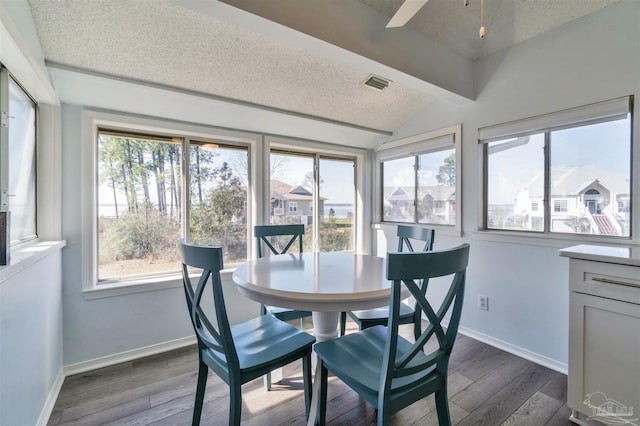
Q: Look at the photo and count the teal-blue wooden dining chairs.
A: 4